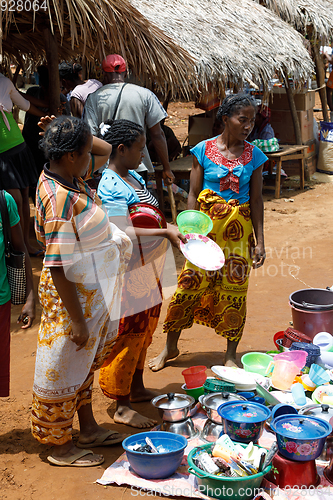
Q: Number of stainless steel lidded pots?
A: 3